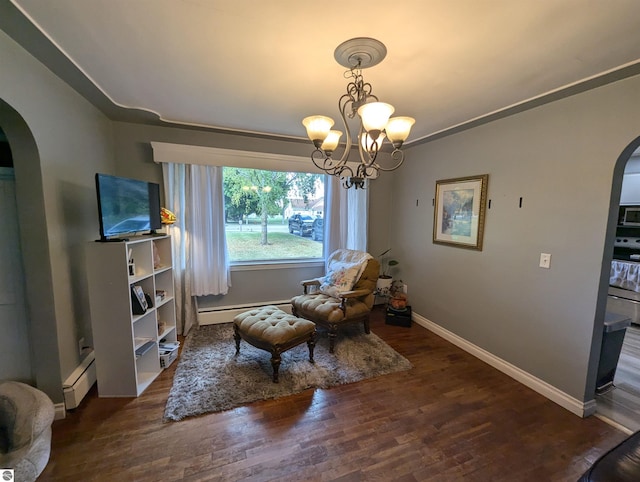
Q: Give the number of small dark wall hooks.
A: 4